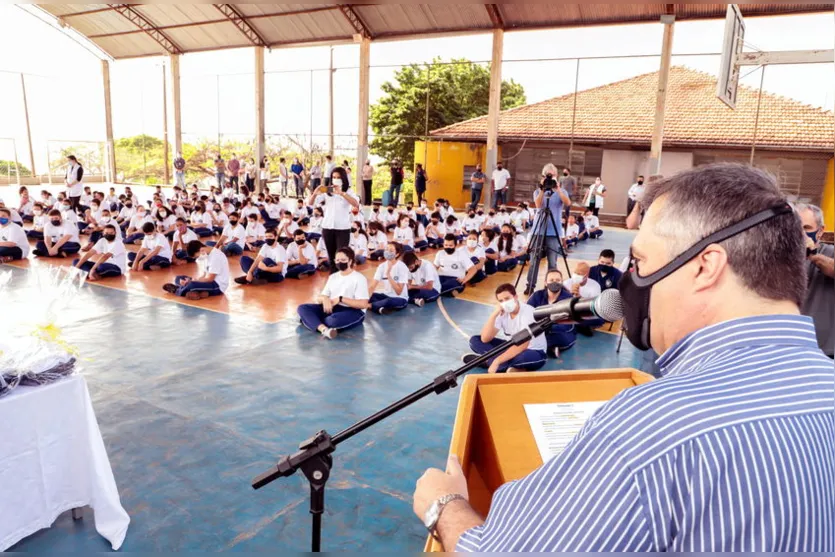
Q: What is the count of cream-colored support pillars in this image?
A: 6